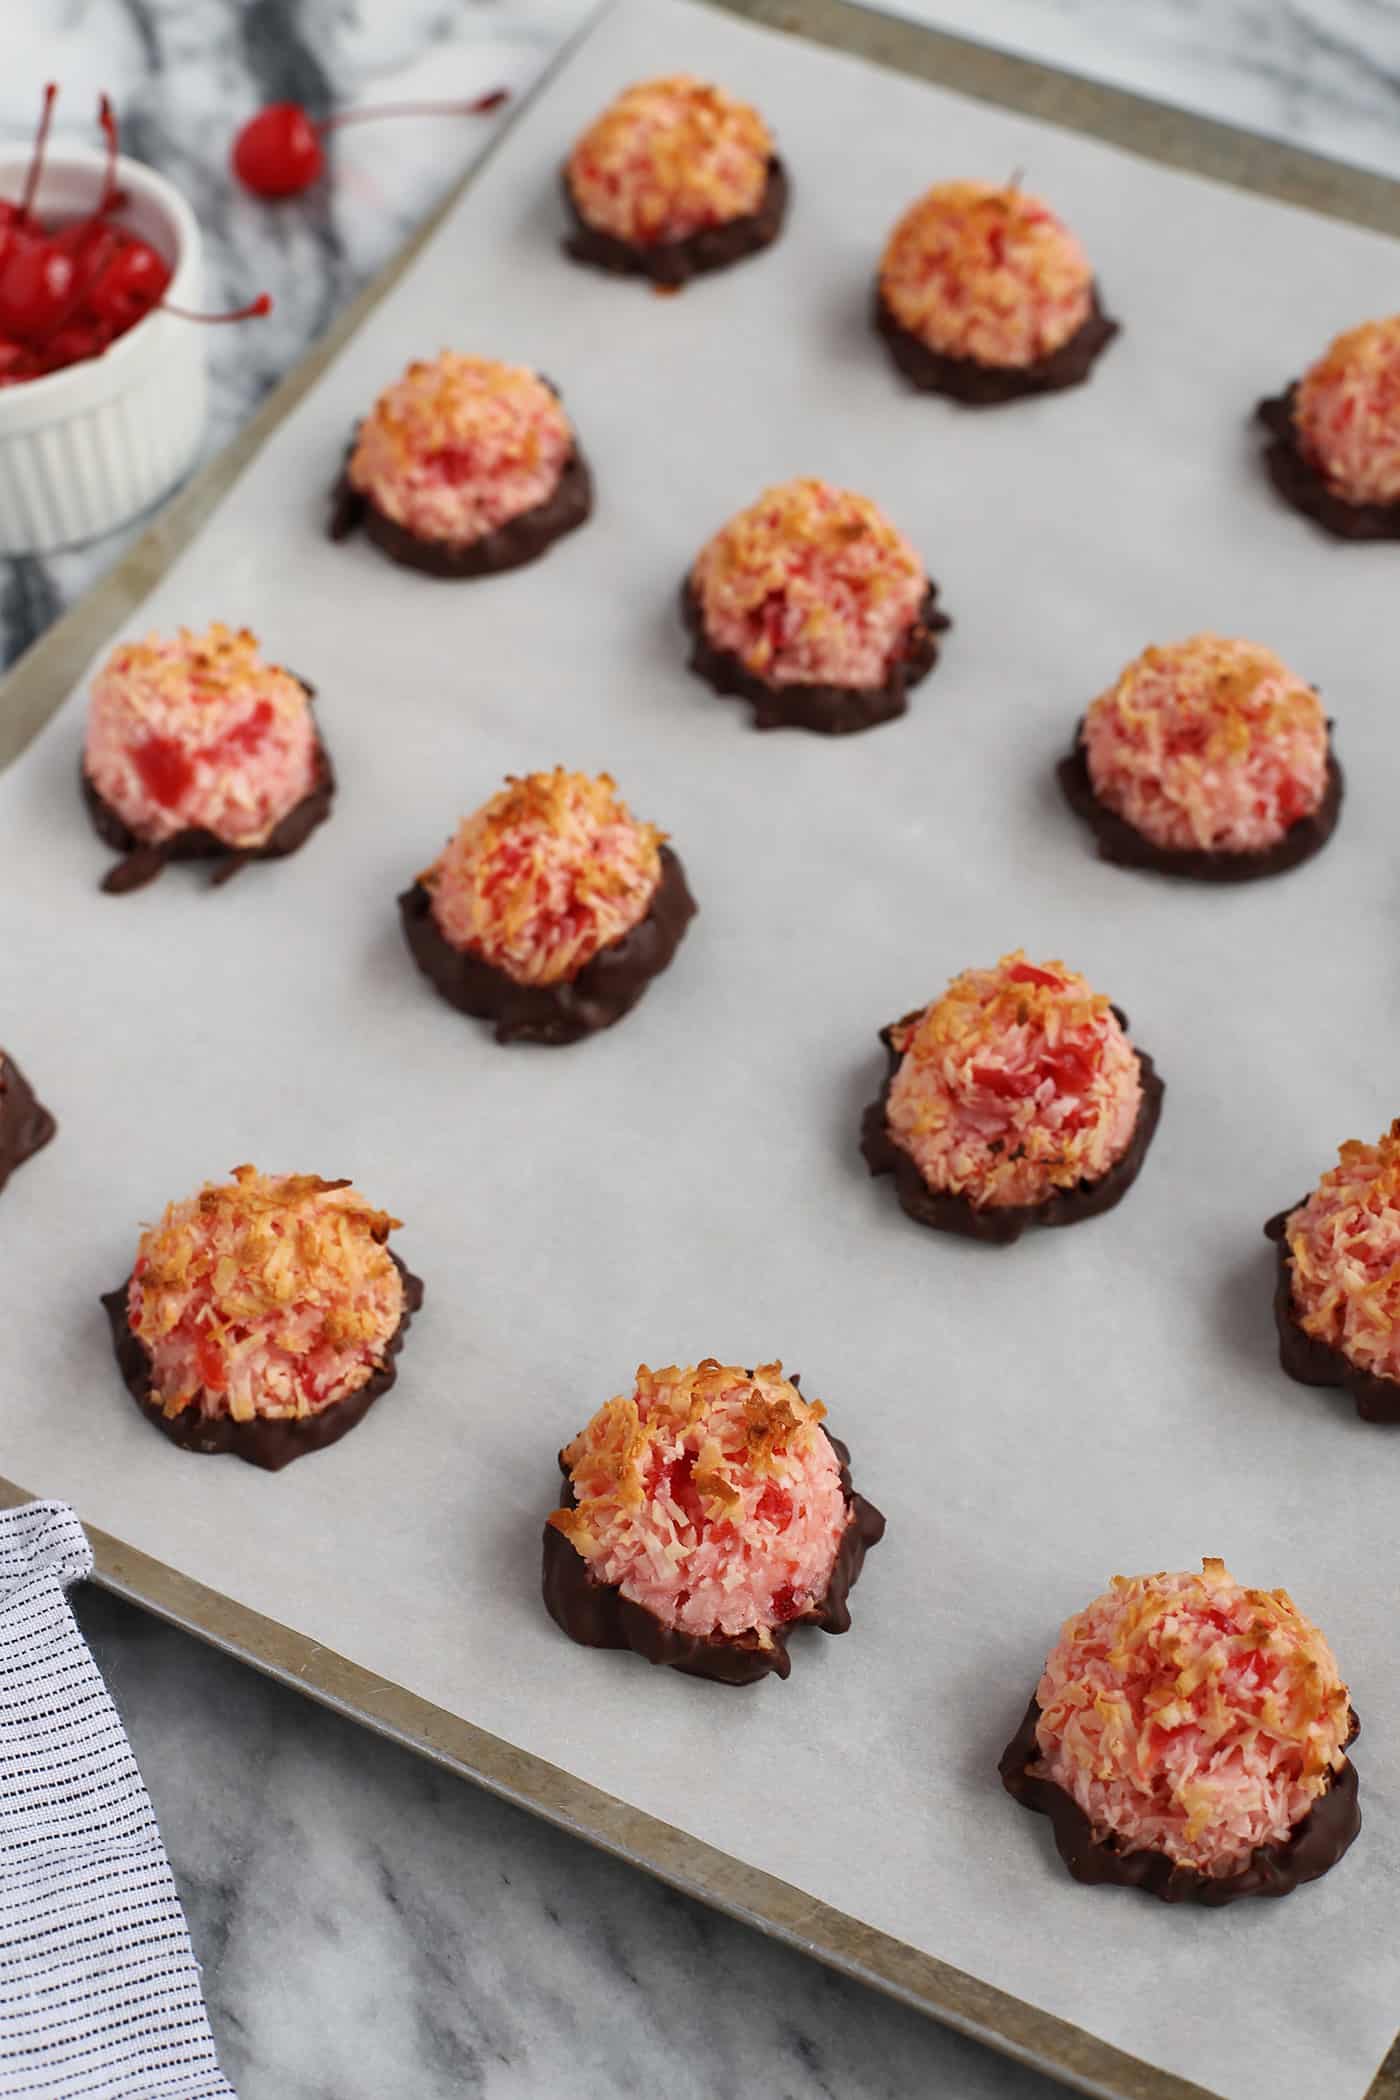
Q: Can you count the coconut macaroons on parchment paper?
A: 14